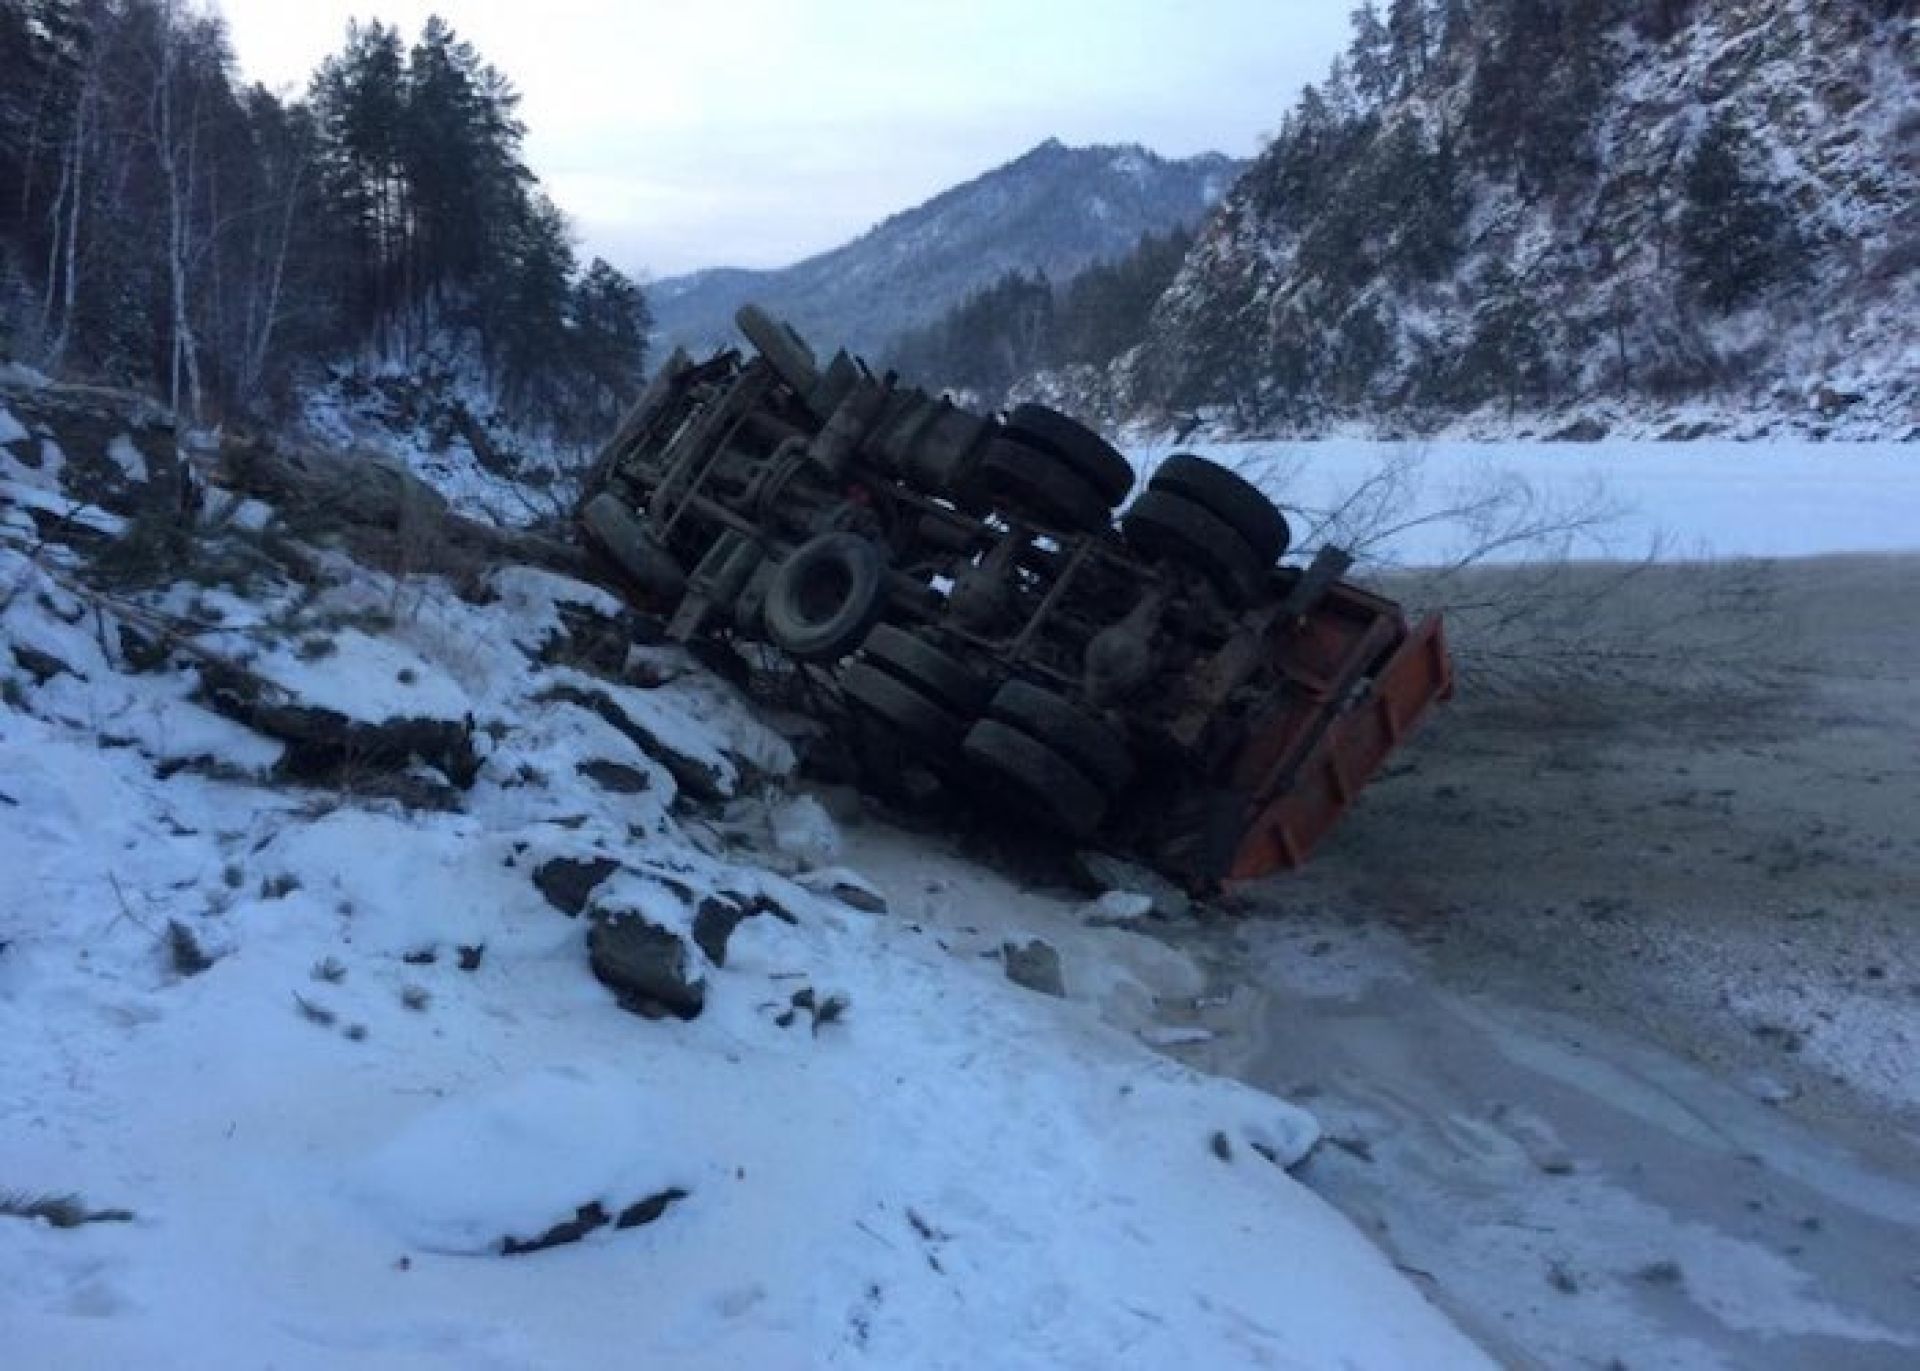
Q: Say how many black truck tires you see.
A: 11